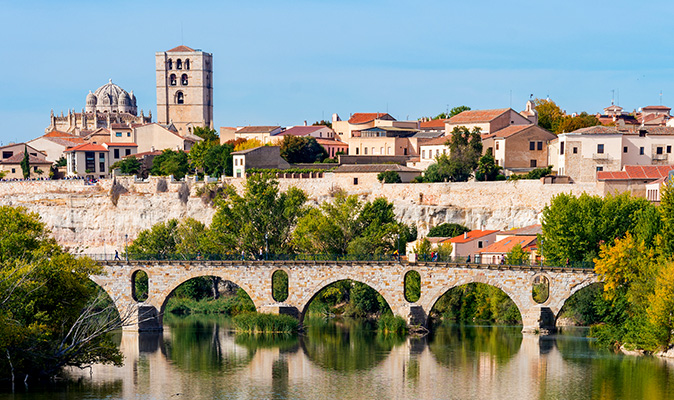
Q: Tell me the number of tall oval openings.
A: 4